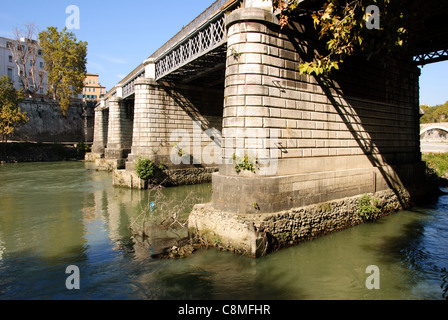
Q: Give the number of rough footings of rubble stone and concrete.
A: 4